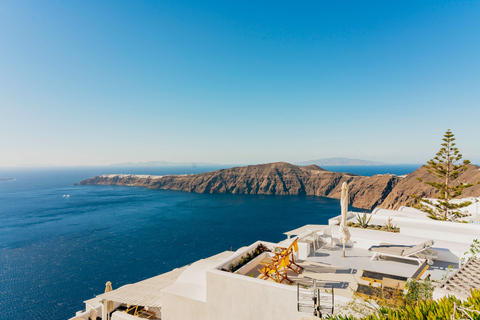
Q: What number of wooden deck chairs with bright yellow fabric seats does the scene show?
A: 2